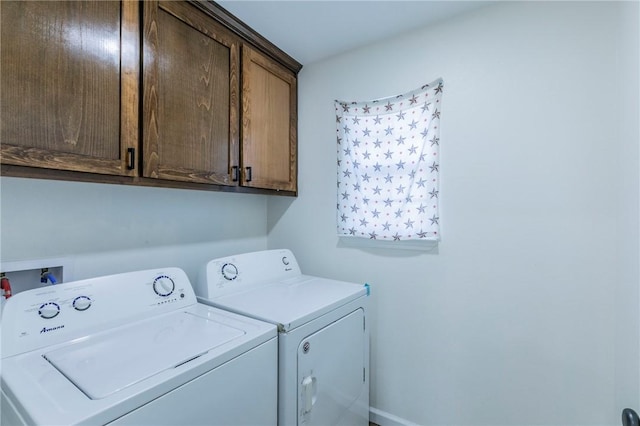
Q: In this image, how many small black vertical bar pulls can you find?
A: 3